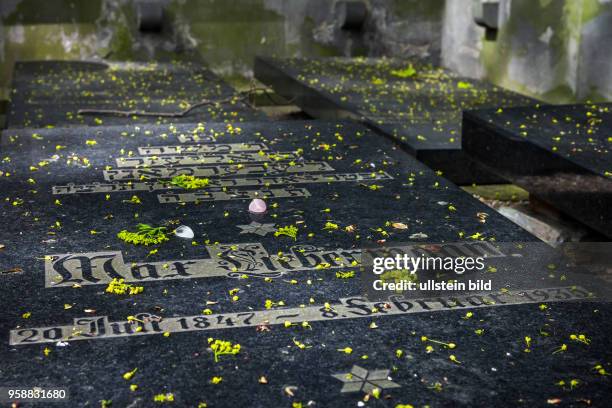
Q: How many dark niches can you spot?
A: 3